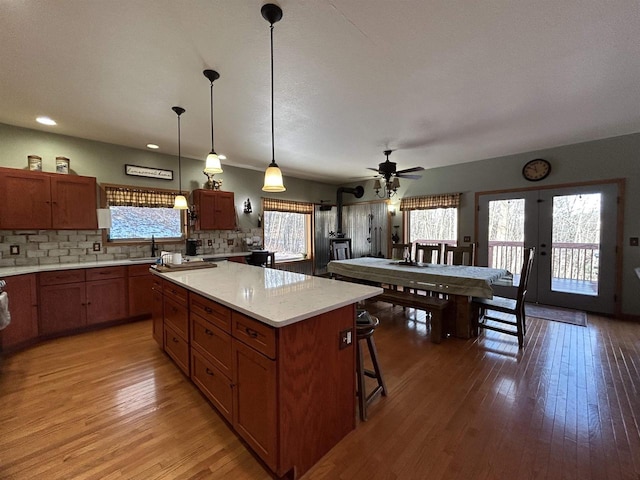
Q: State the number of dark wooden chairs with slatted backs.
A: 5